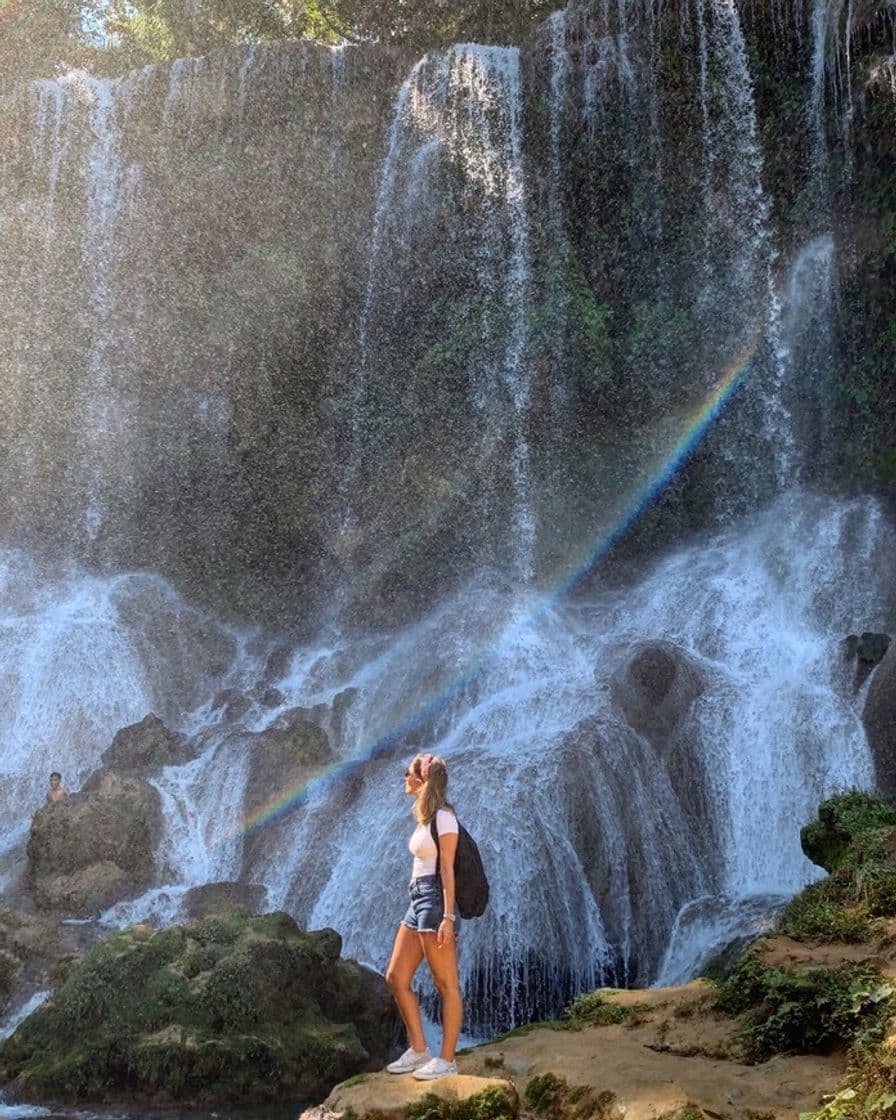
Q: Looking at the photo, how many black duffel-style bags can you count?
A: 1